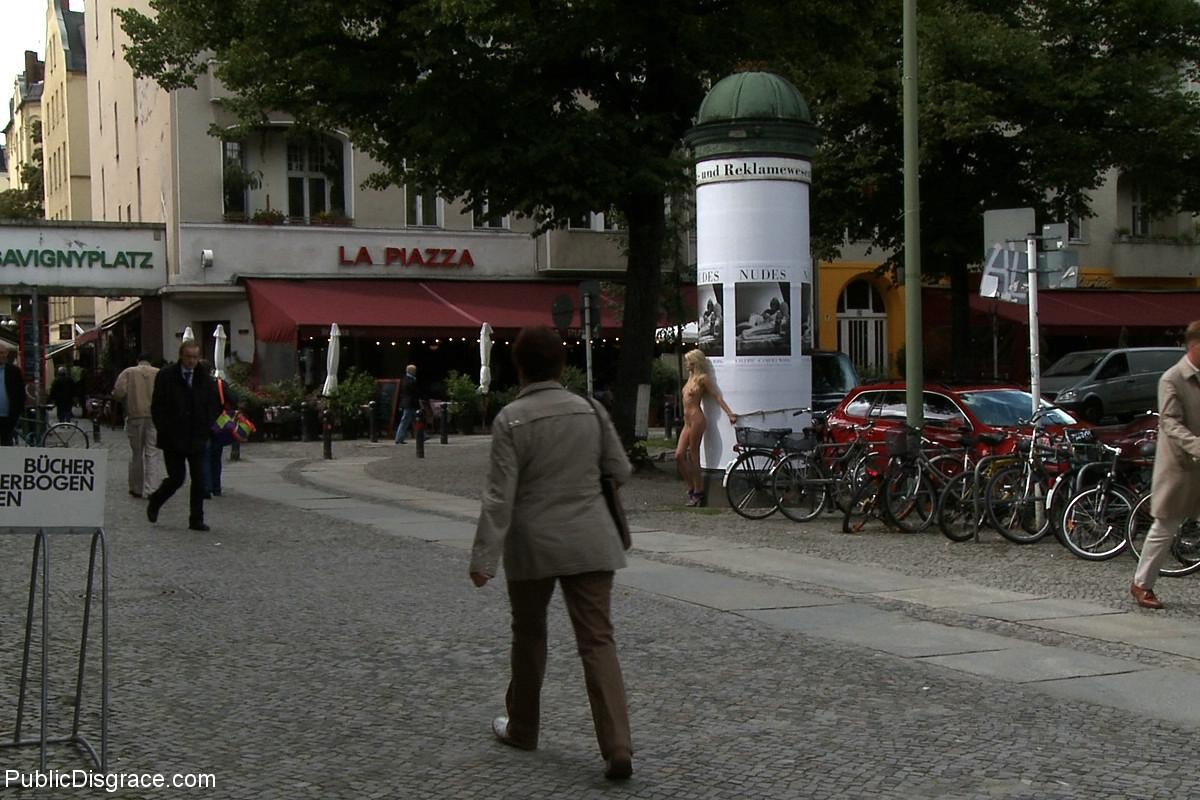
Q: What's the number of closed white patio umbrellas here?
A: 4